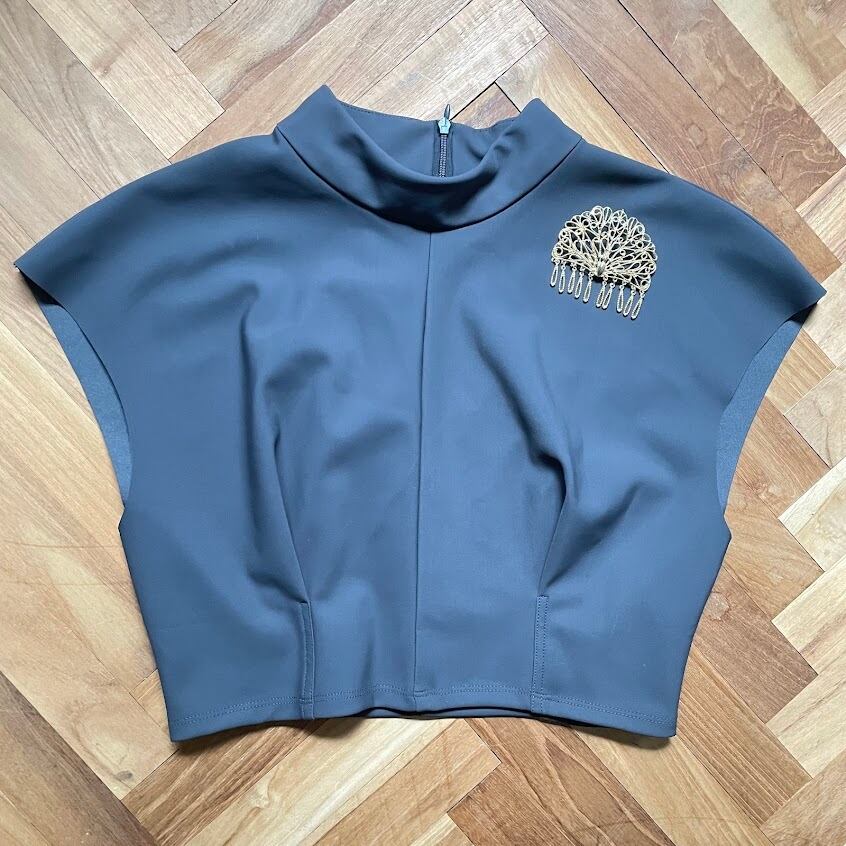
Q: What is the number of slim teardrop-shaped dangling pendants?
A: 10